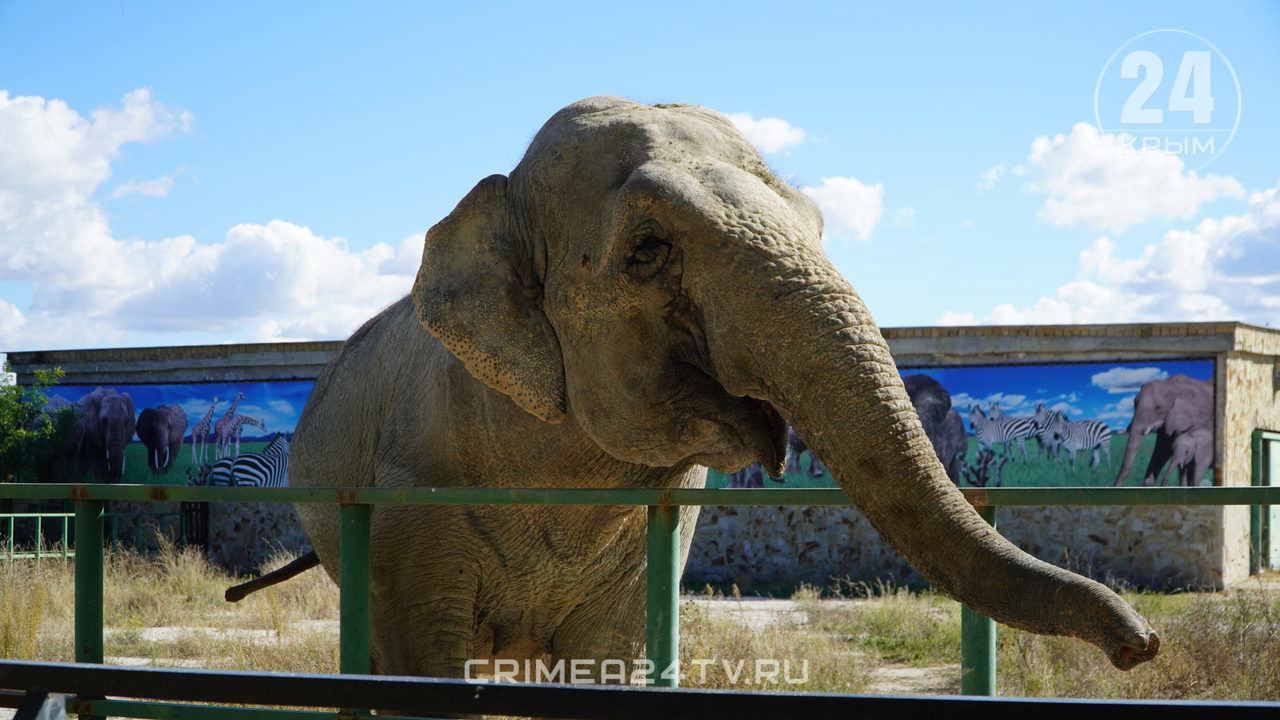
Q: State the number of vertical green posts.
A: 4